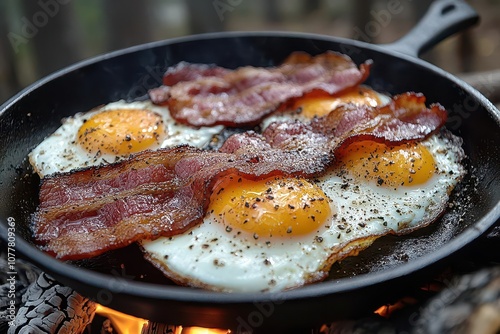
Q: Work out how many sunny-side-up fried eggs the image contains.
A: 4